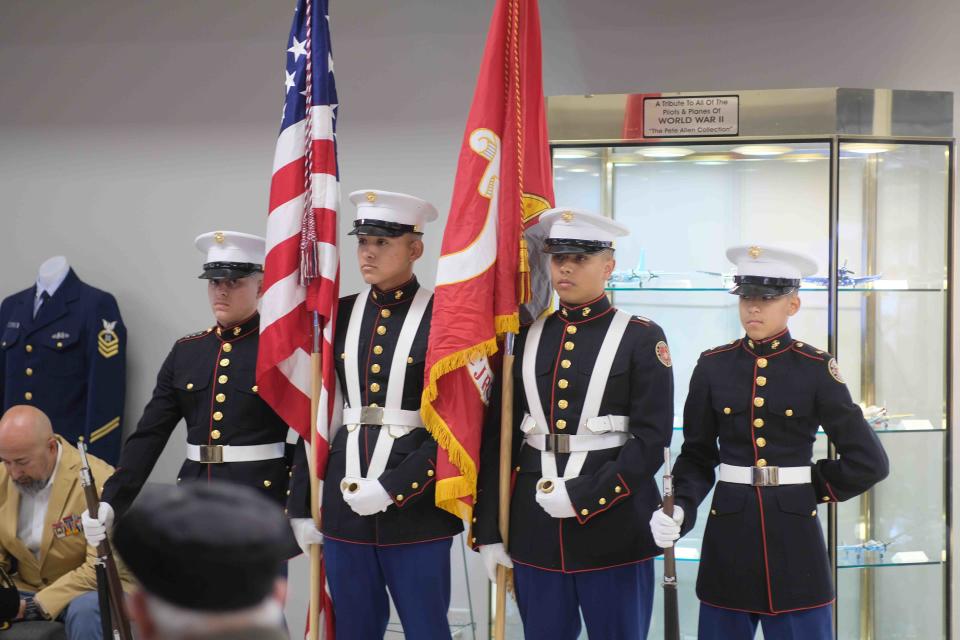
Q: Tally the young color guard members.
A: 4